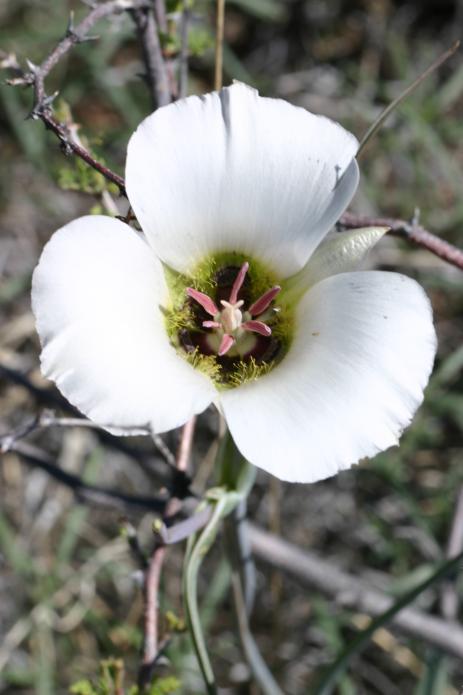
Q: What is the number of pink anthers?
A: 6